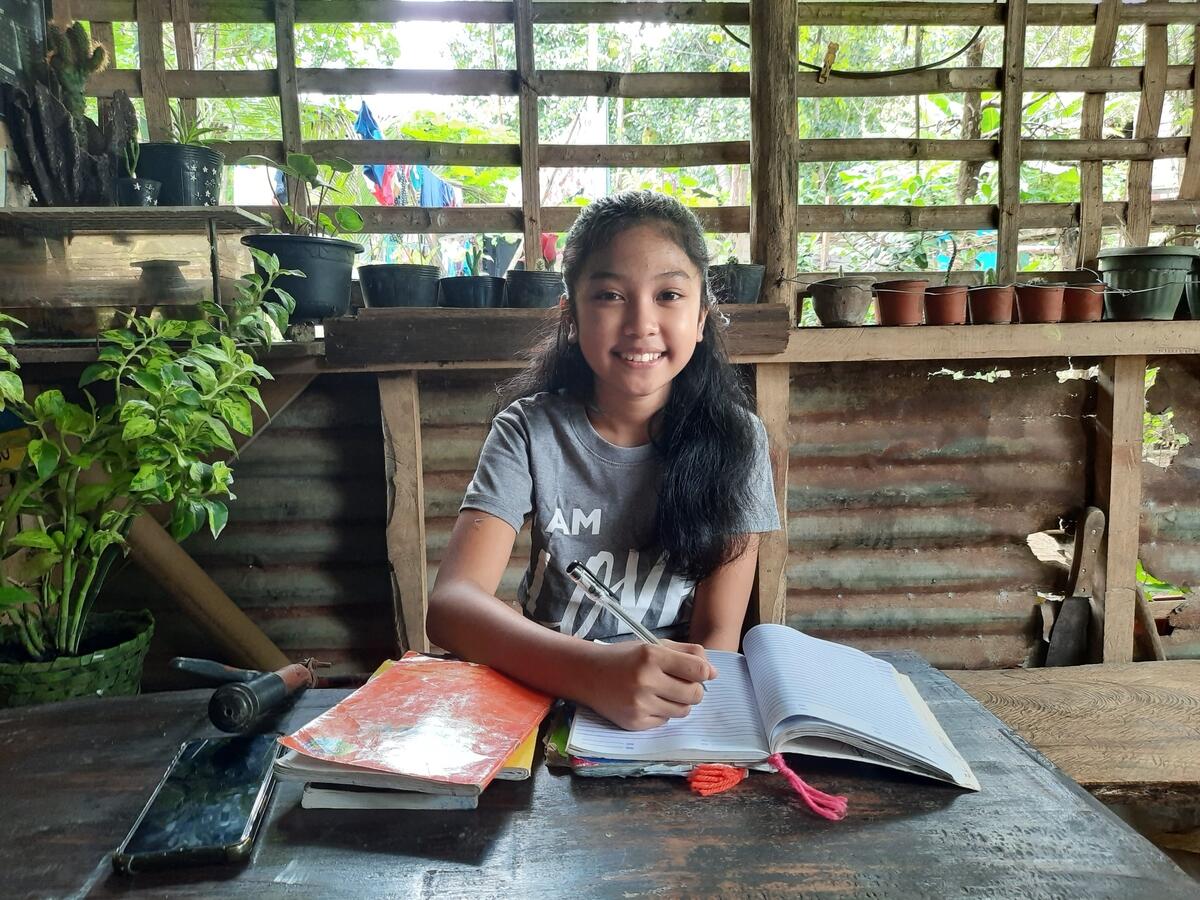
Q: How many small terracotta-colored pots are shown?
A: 5